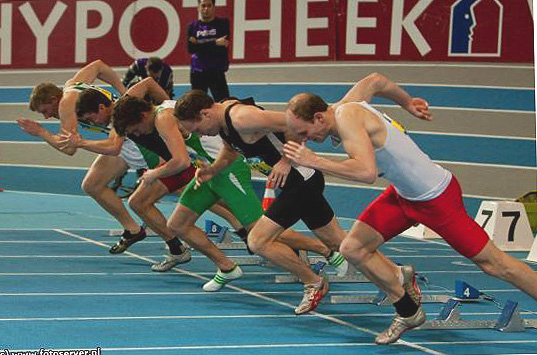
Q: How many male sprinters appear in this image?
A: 5